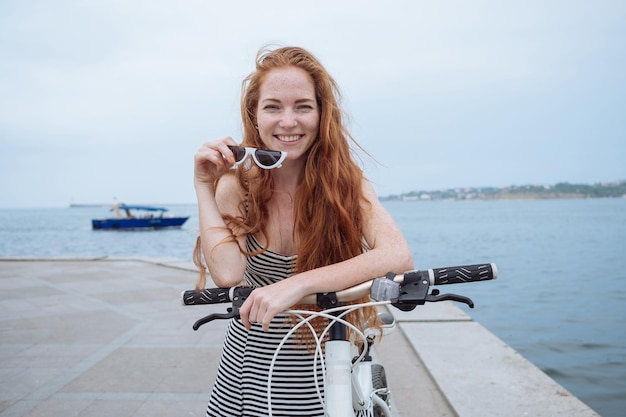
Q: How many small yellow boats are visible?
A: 0